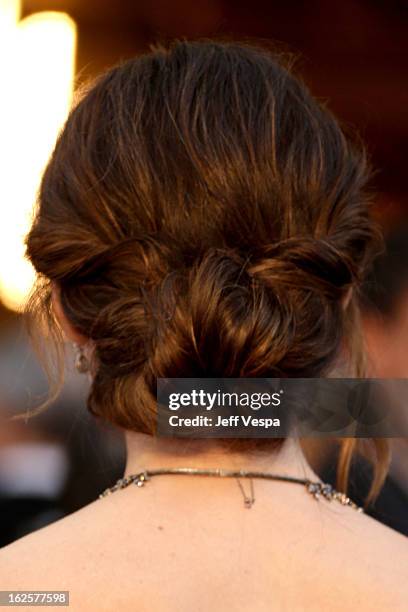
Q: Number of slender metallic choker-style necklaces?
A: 1